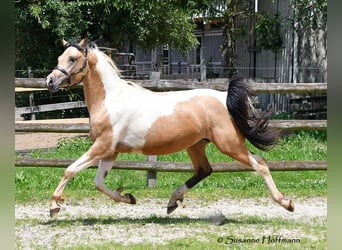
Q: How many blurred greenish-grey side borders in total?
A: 2